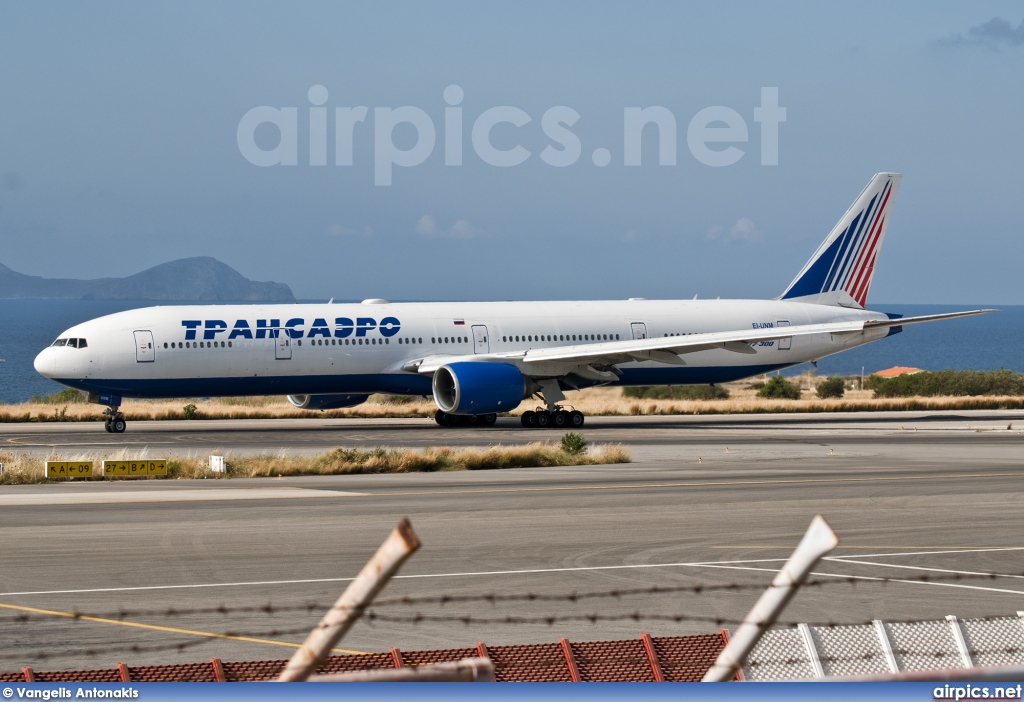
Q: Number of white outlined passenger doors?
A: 5